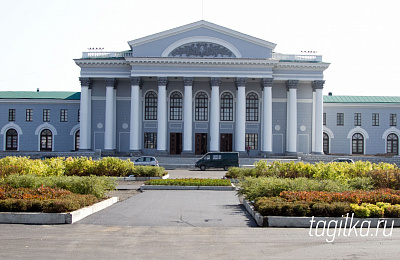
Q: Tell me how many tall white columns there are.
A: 10